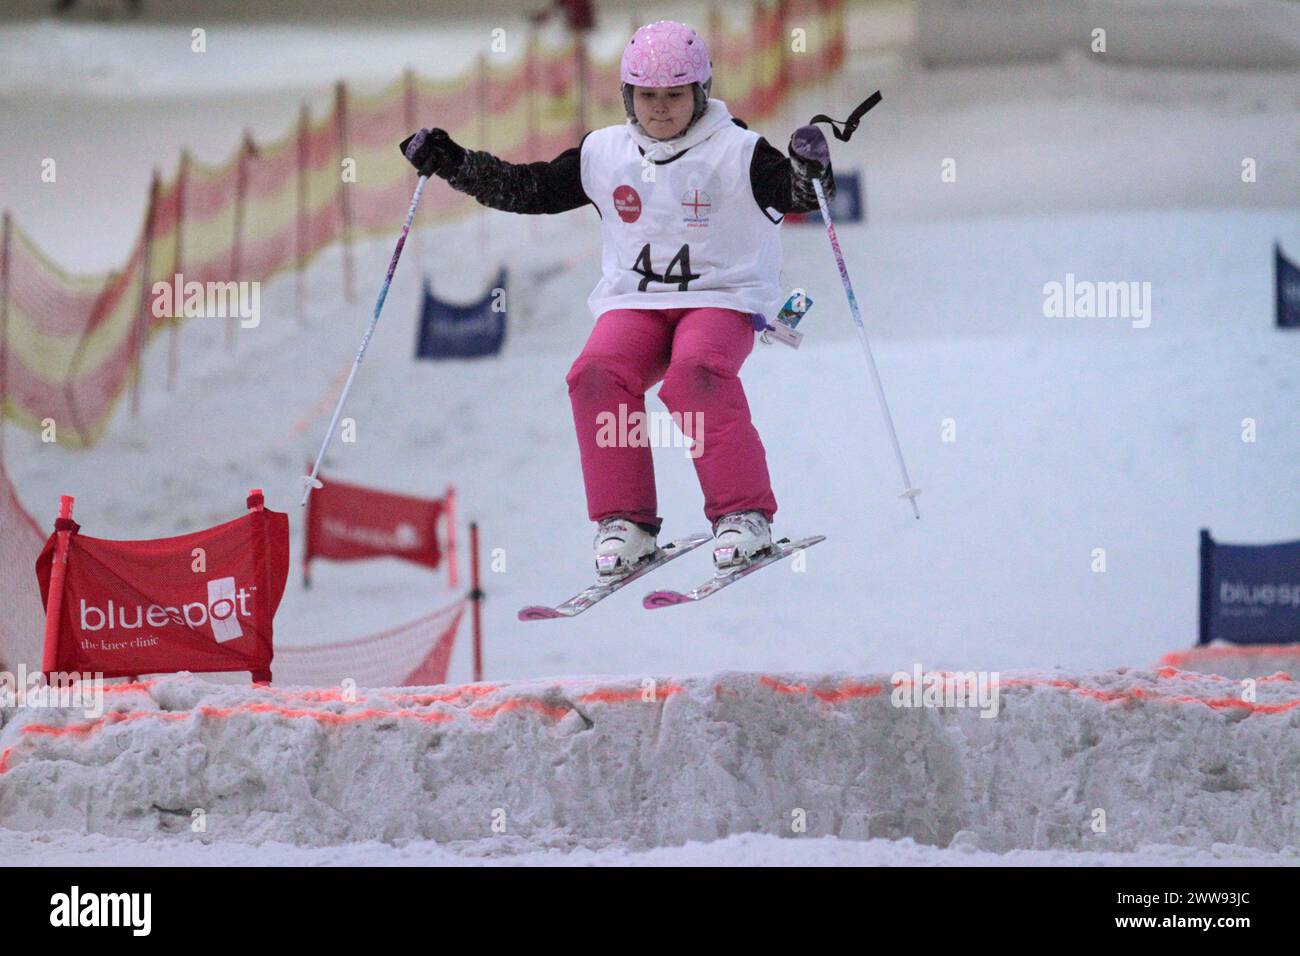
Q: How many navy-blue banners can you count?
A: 4